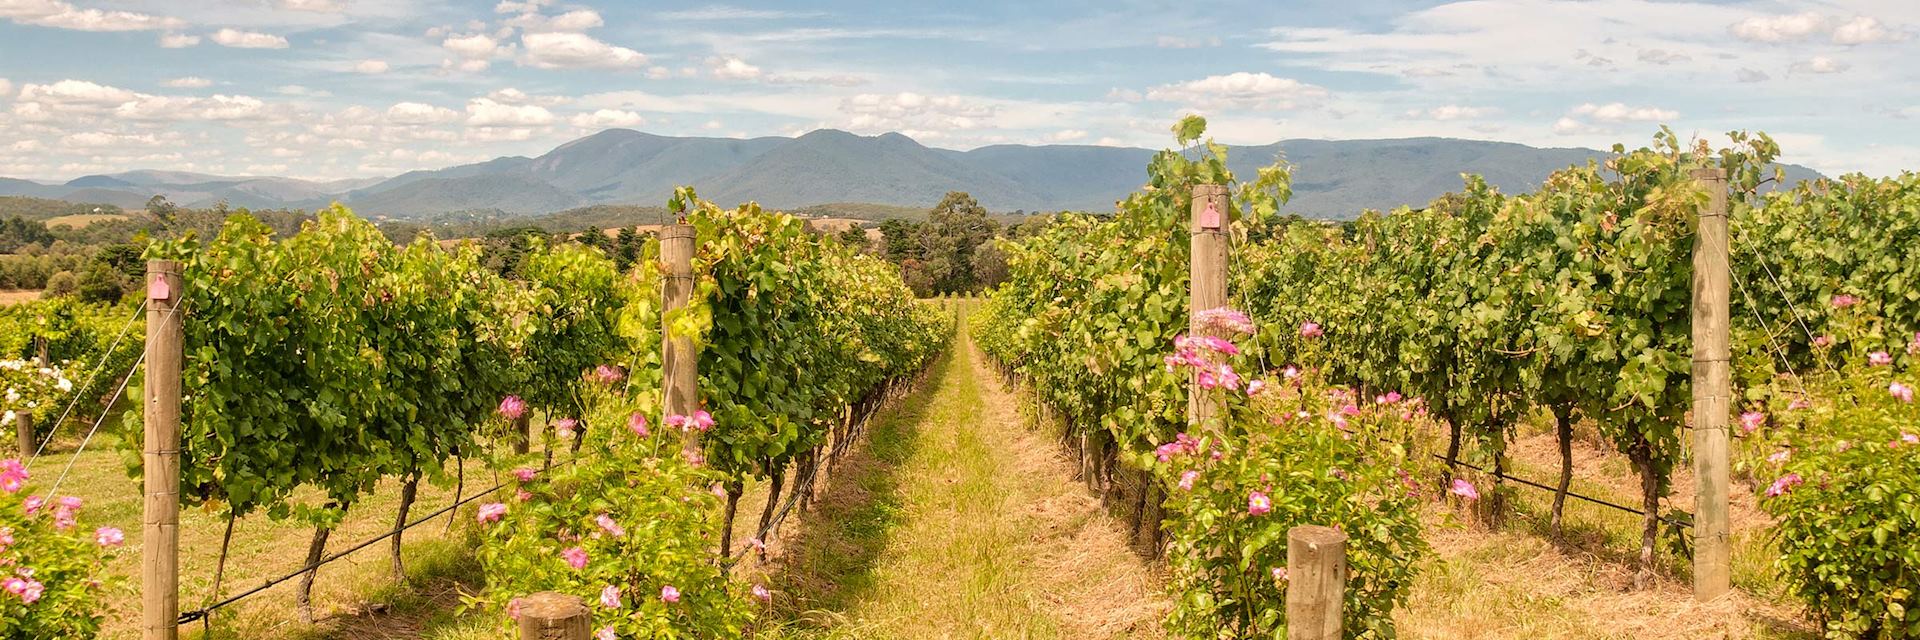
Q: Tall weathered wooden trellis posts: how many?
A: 4